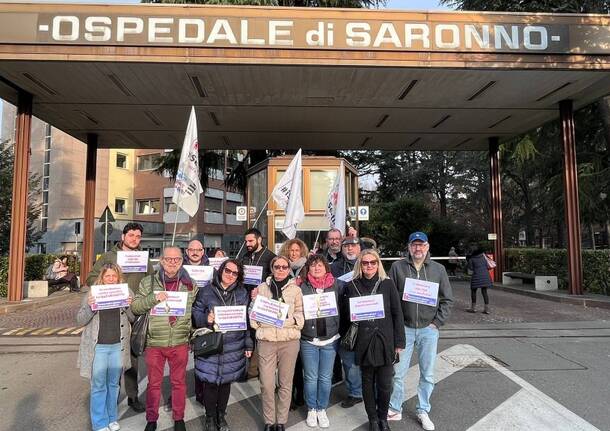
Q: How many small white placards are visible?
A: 12